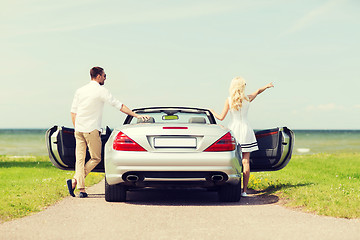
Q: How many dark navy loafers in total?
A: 2